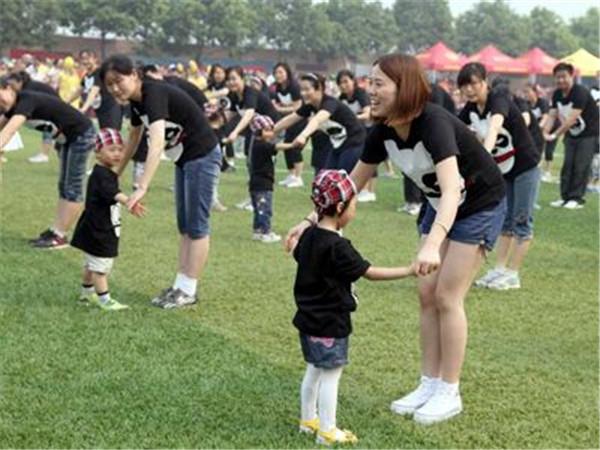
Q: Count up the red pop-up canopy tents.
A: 3